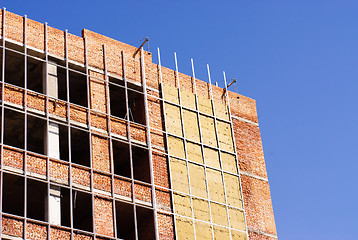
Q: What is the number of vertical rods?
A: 13